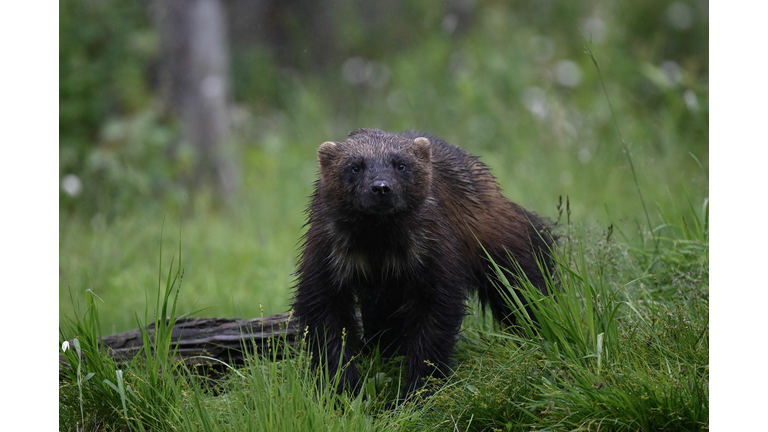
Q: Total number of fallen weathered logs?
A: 1